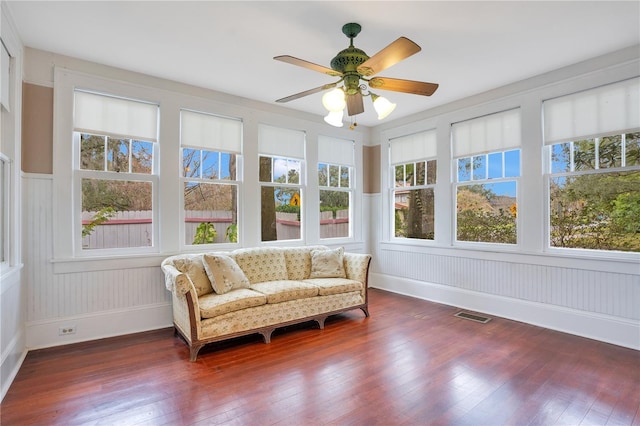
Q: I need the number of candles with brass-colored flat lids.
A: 0